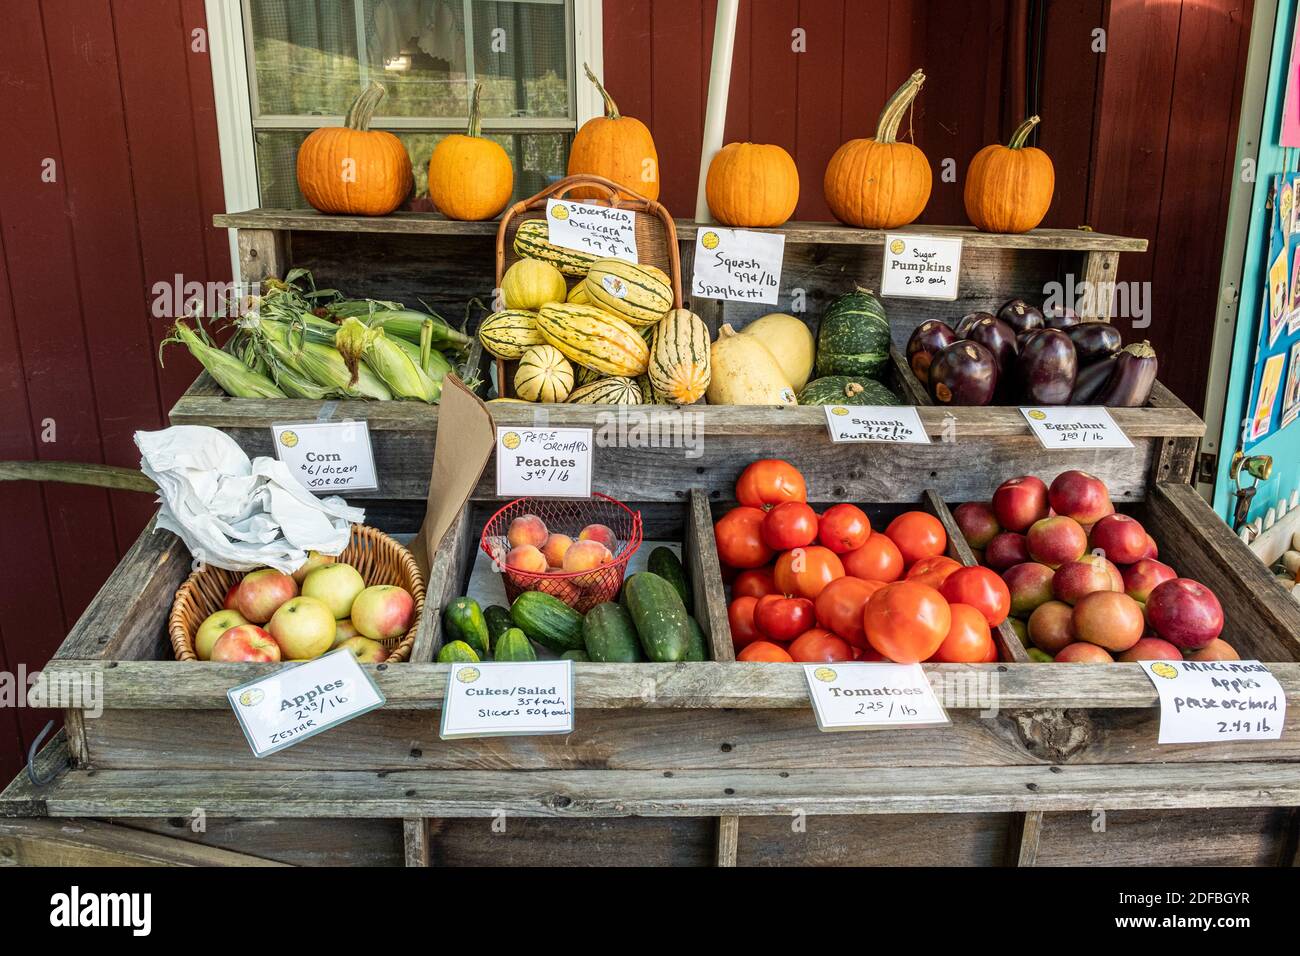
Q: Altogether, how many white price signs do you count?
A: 11